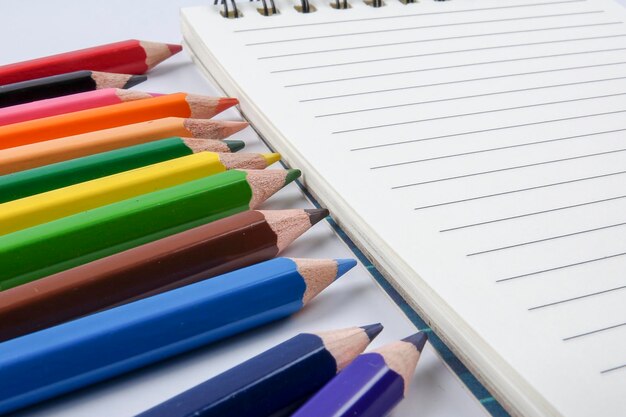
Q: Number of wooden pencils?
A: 12